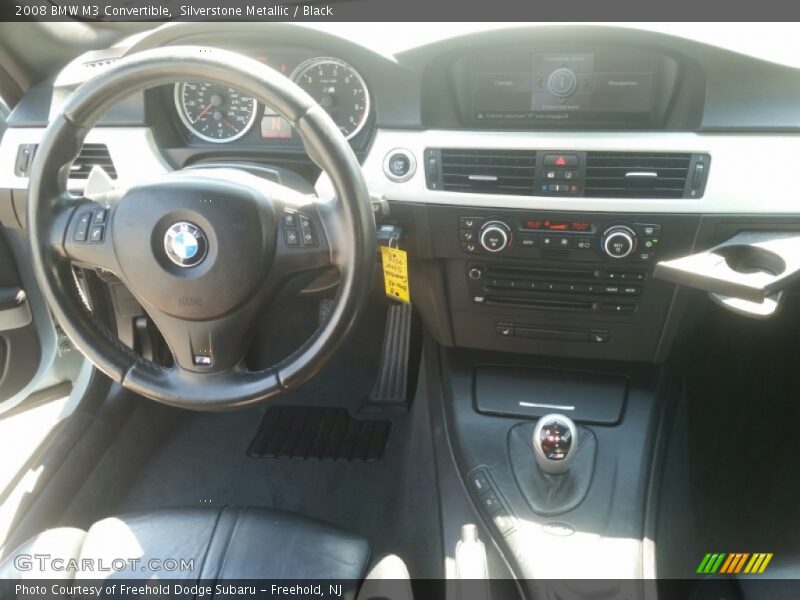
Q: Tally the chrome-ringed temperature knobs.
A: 2